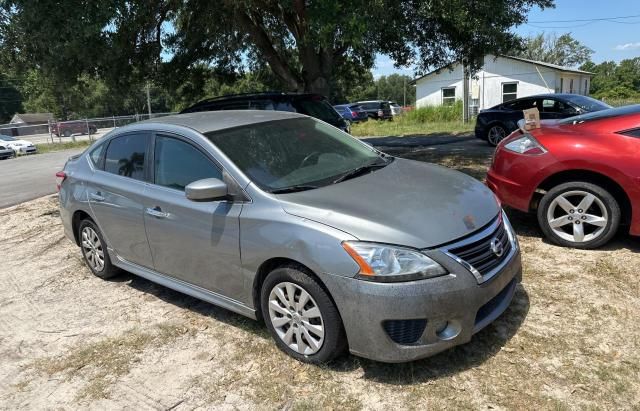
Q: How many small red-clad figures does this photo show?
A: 0